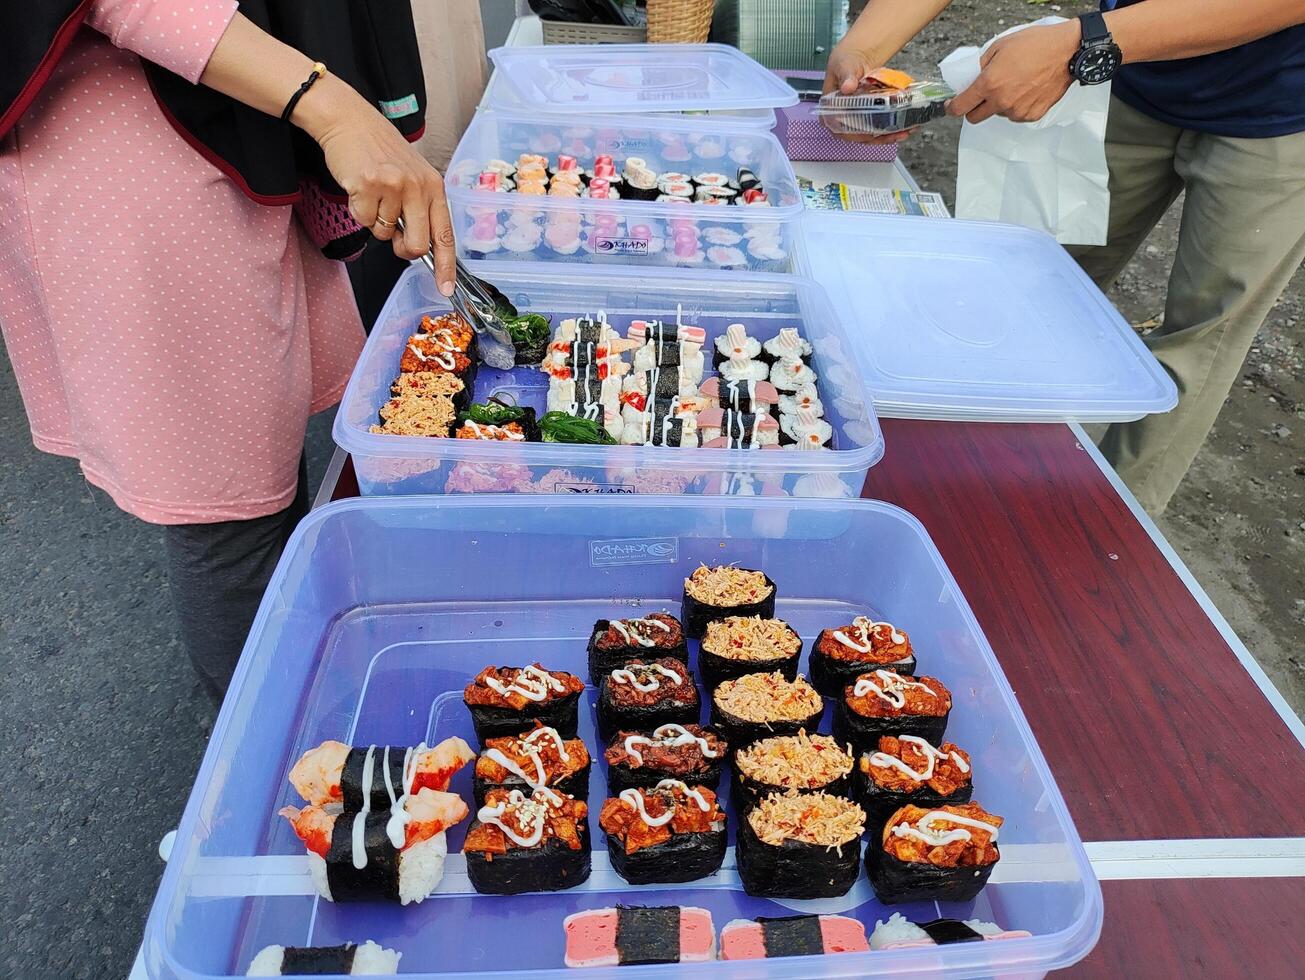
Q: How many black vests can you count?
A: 1